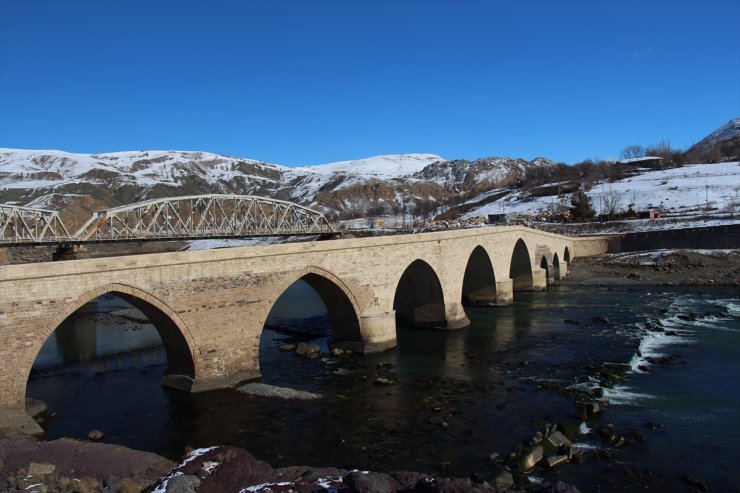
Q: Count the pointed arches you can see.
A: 8